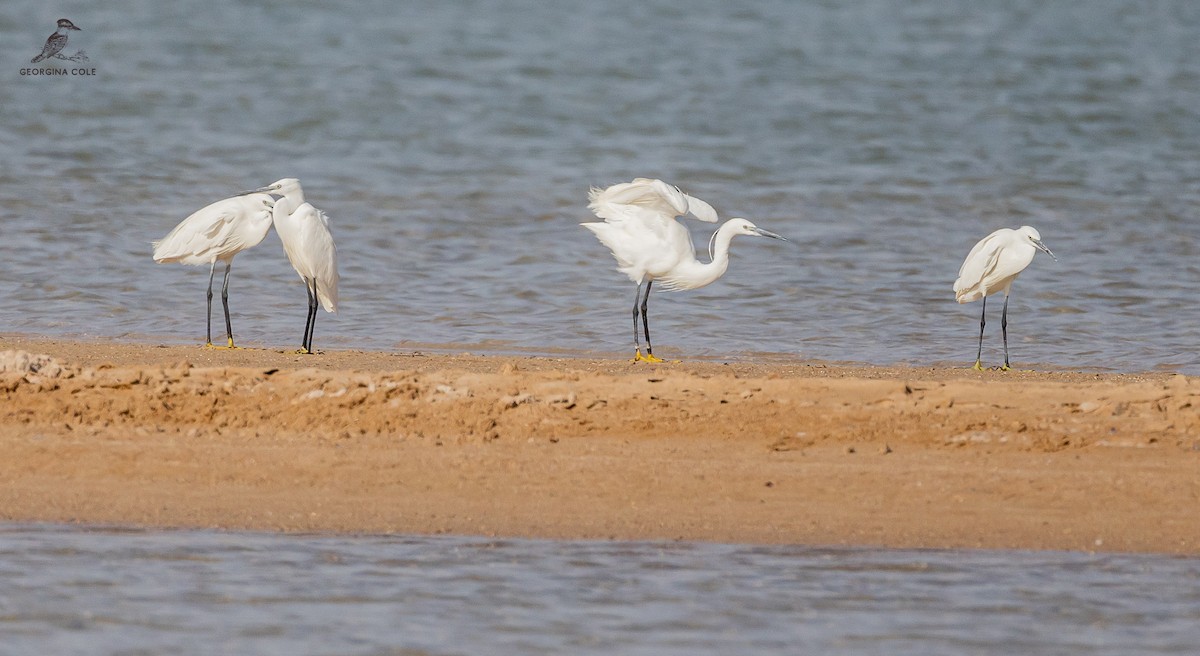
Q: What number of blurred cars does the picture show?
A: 0